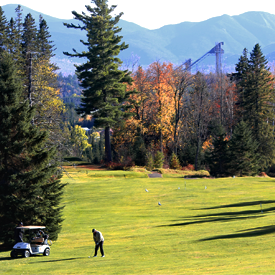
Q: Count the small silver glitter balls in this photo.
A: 0